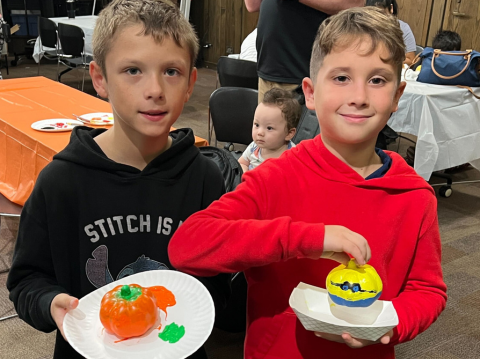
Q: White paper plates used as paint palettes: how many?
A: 3